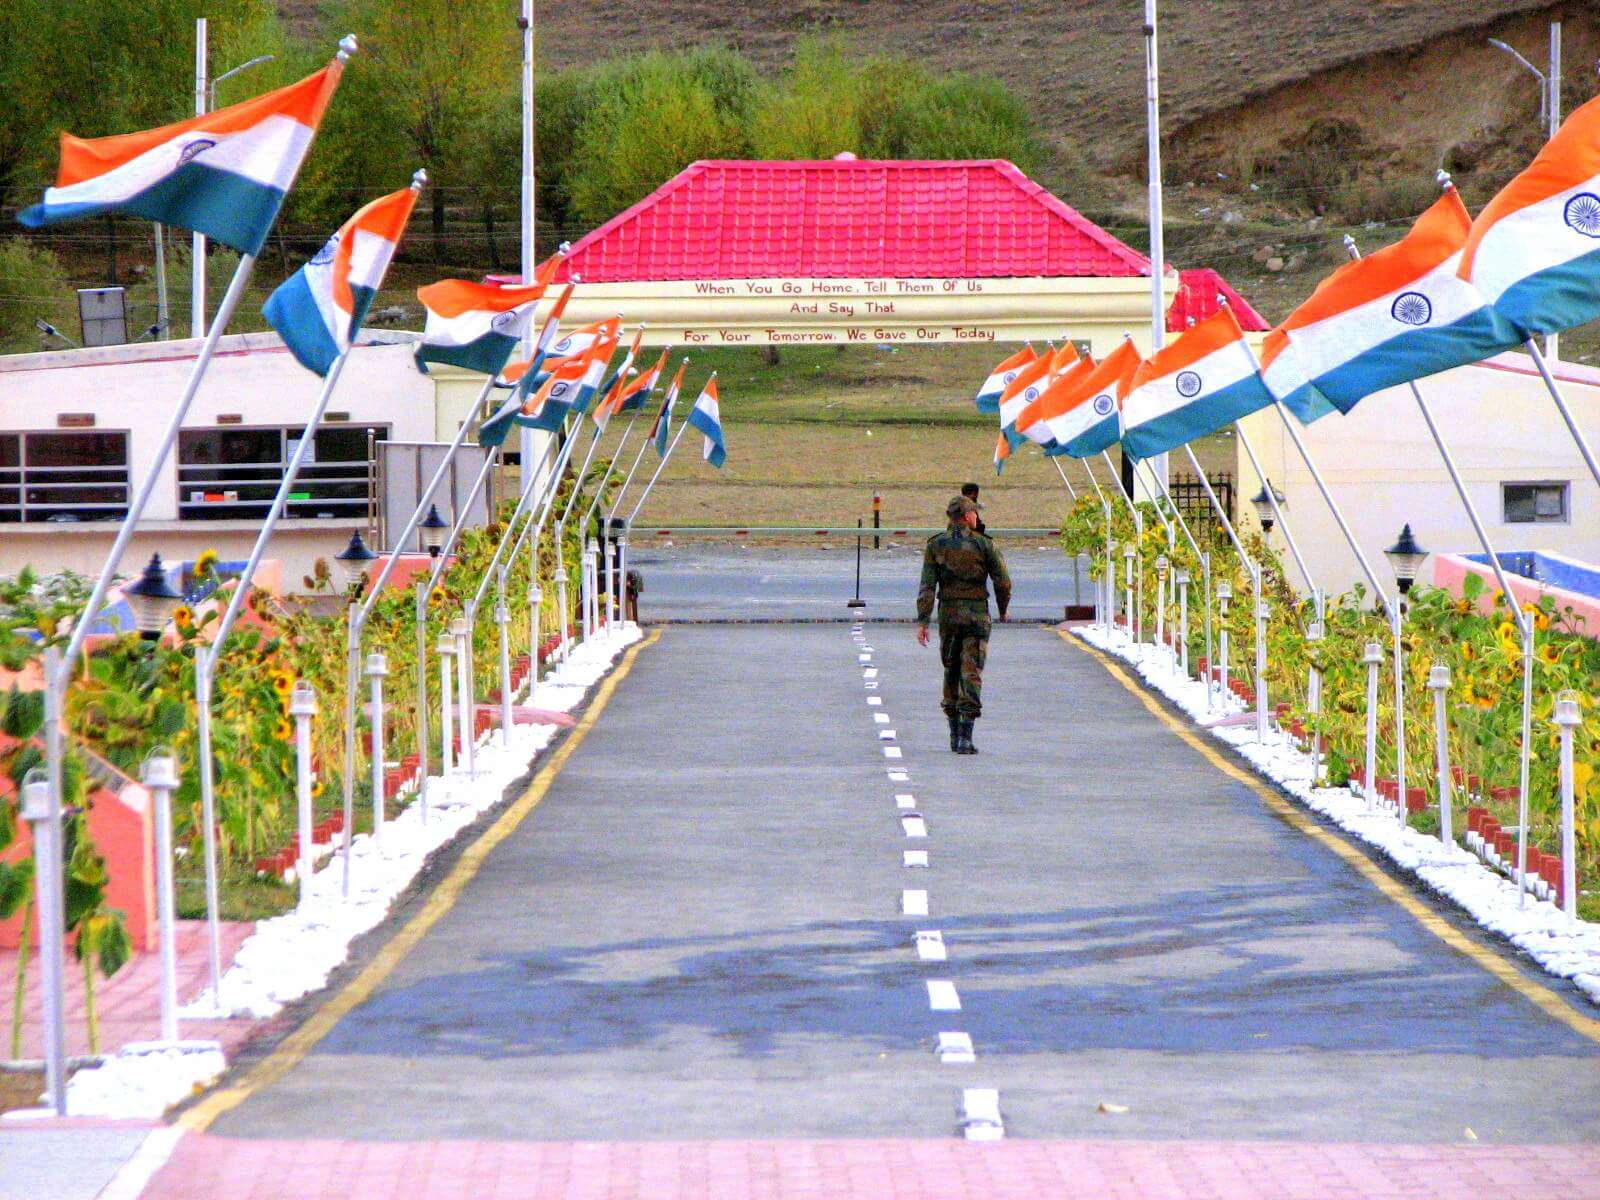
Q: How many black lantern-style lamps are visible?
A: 5